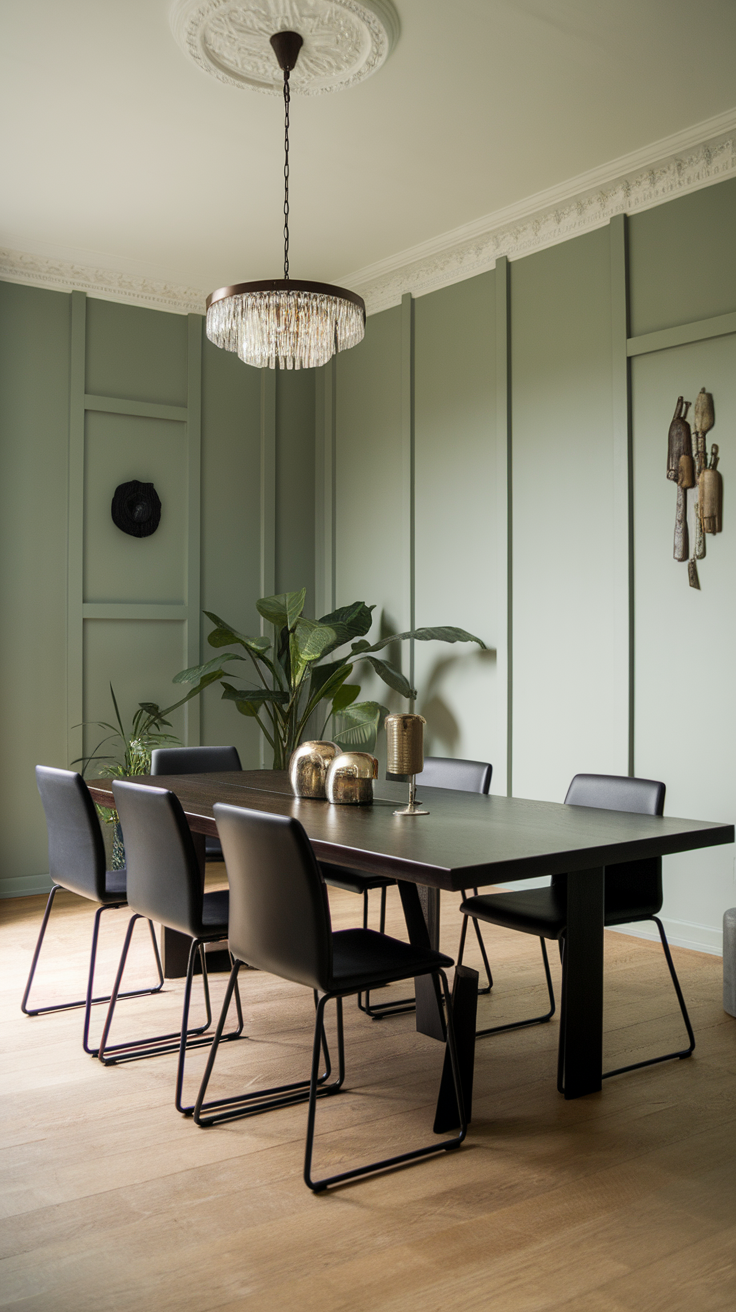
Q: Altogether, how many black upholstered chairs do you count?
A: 6